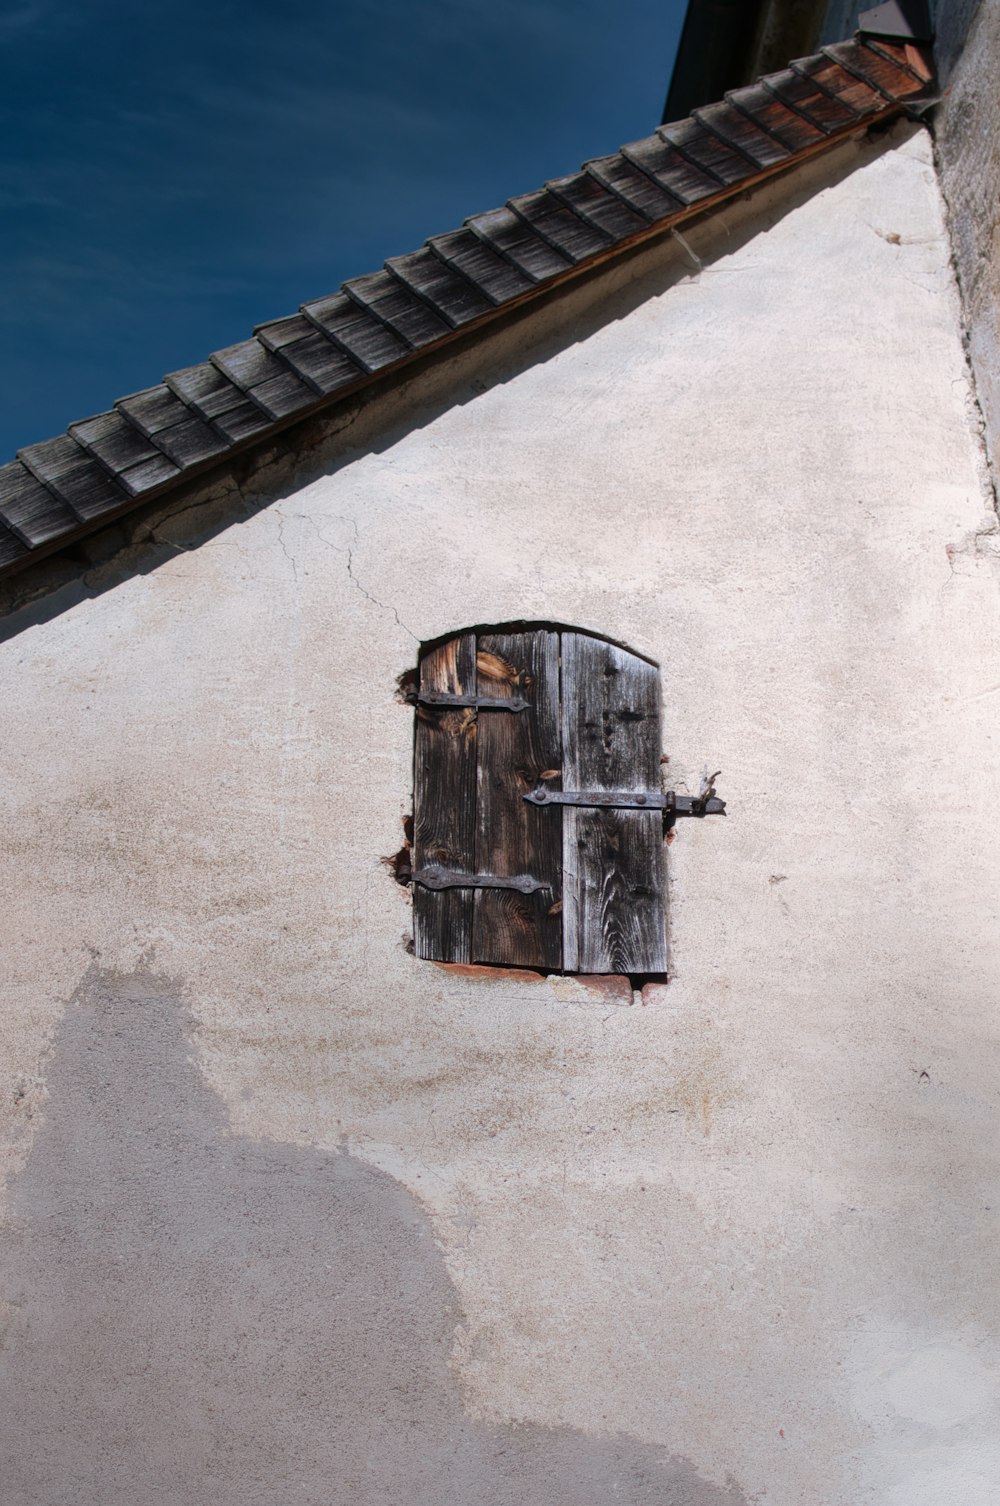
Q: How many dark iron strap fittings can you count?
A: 3